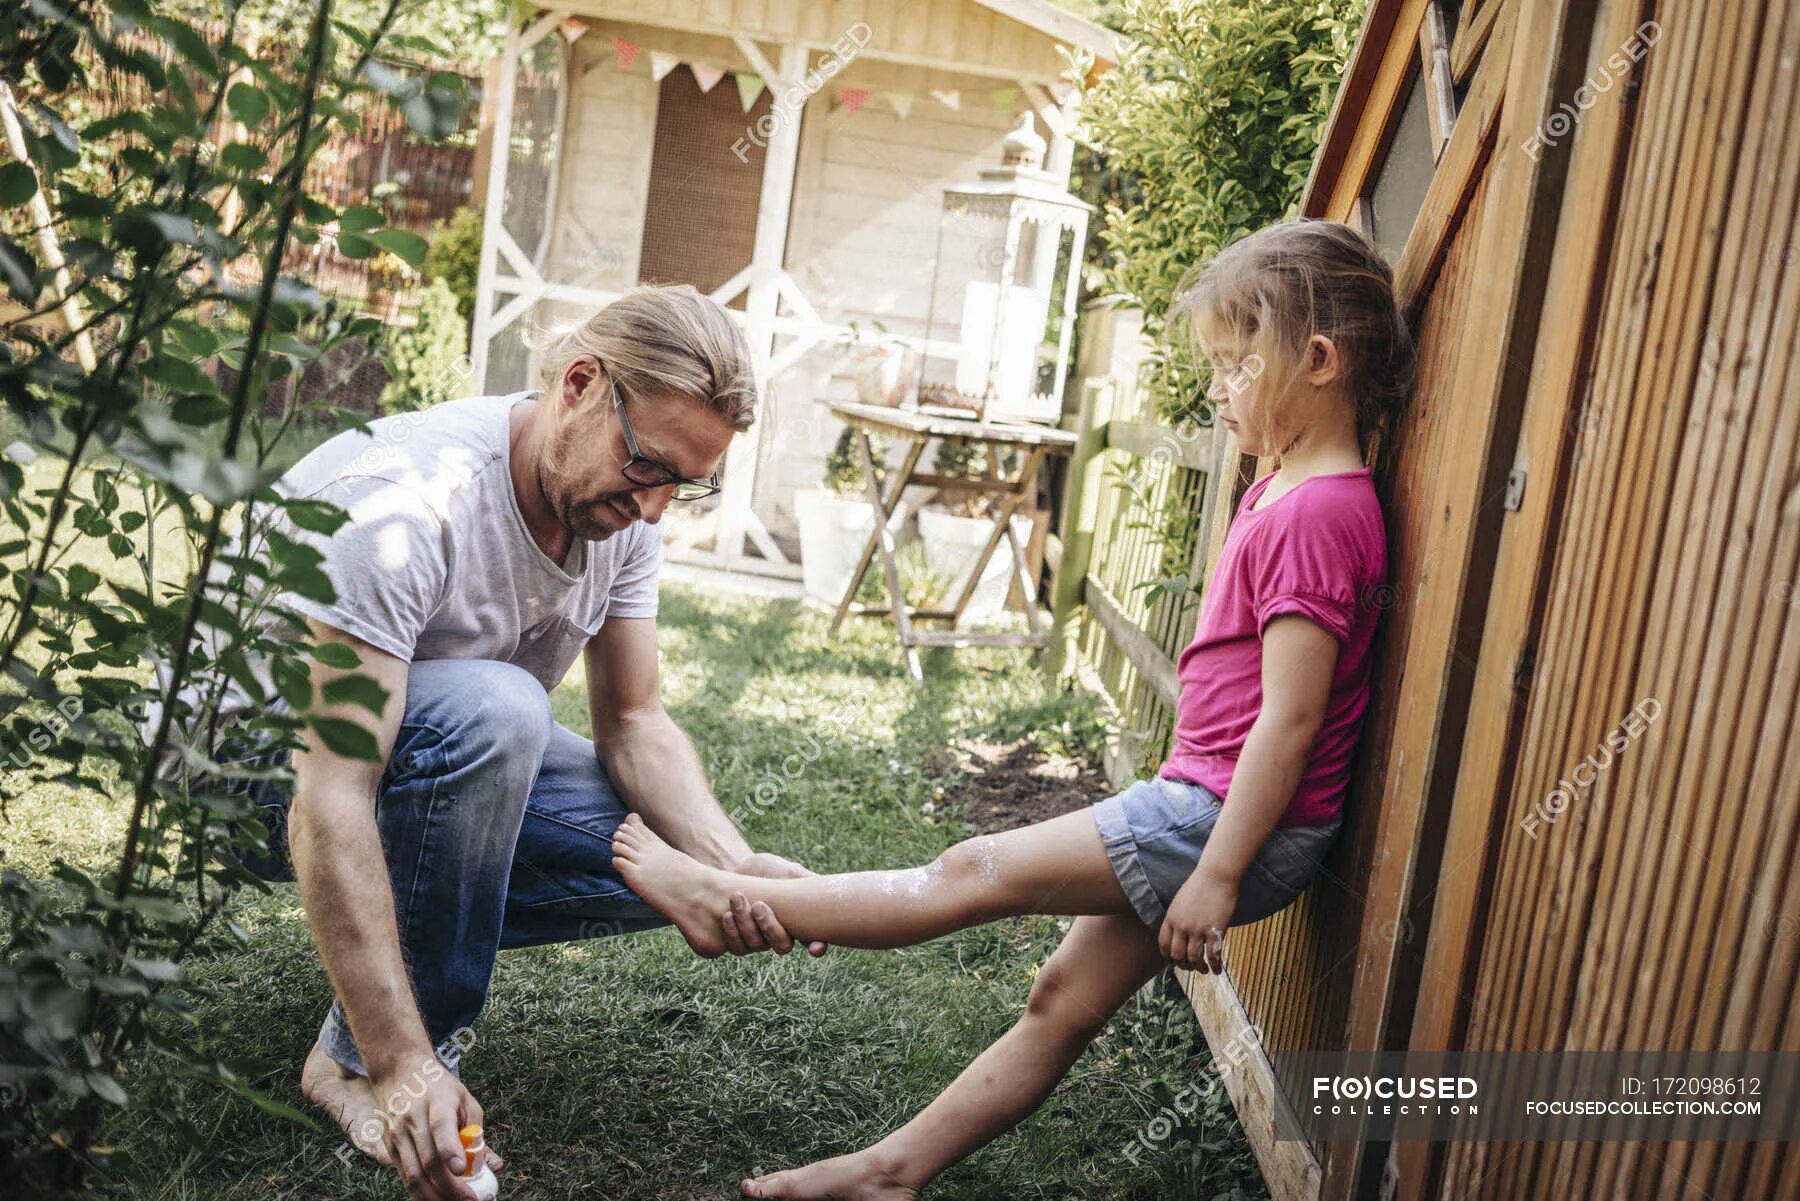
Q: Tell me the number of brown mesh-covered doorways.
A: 1